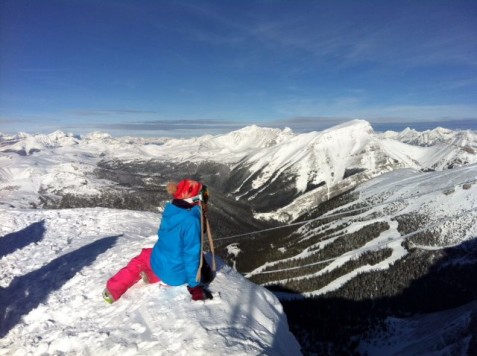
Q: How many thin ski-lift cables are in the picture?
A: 2